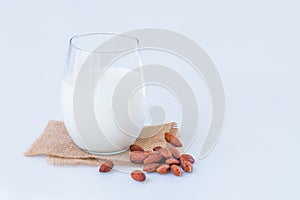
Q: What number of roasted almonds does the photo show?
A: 15